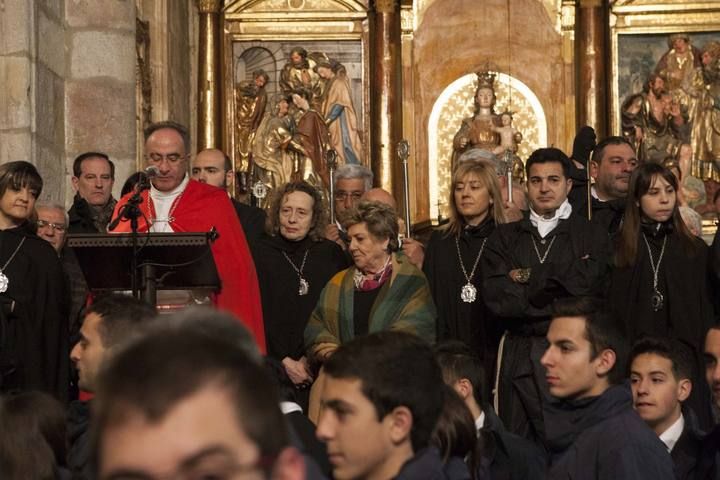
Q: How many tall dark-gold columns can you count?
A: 3